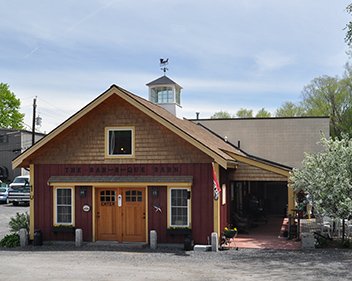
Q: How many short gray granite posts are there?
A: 4